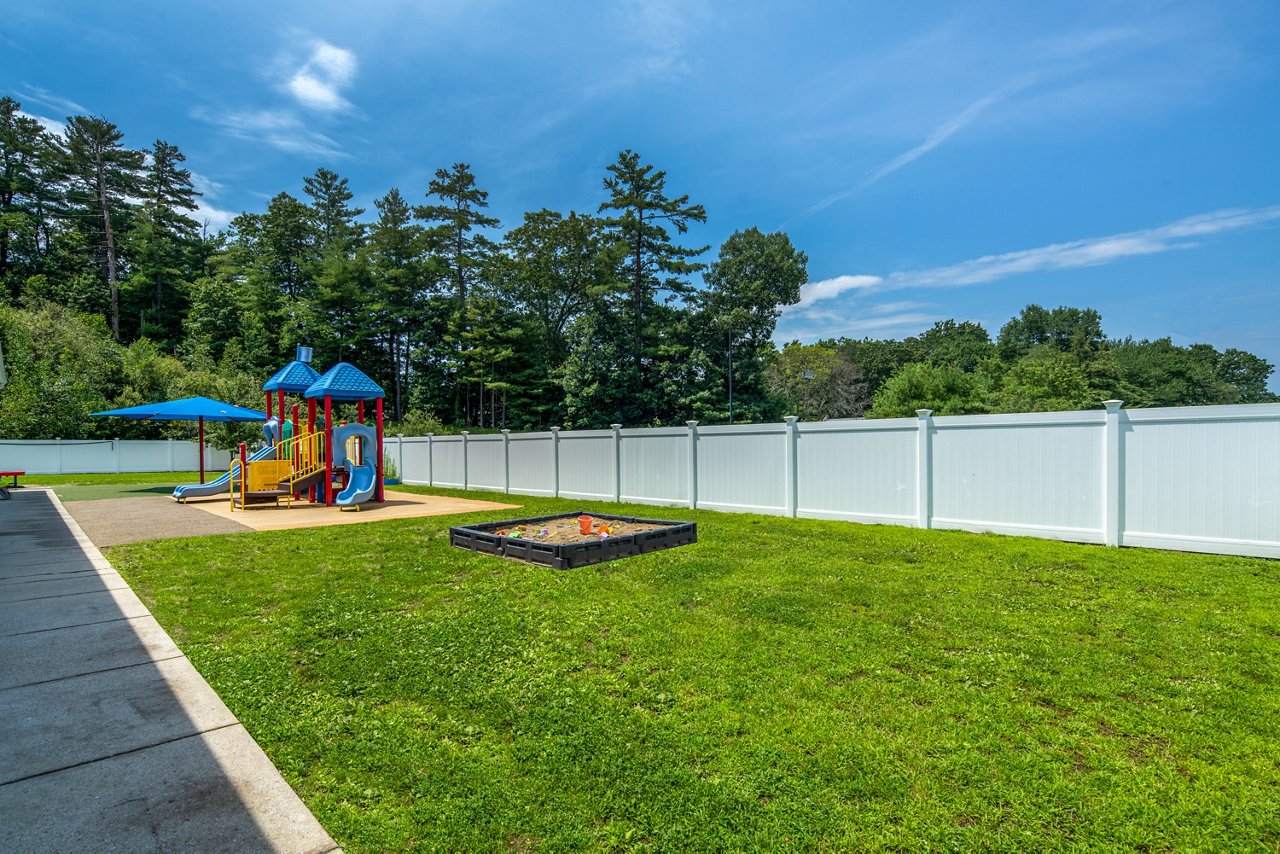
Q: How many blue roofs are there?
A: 2